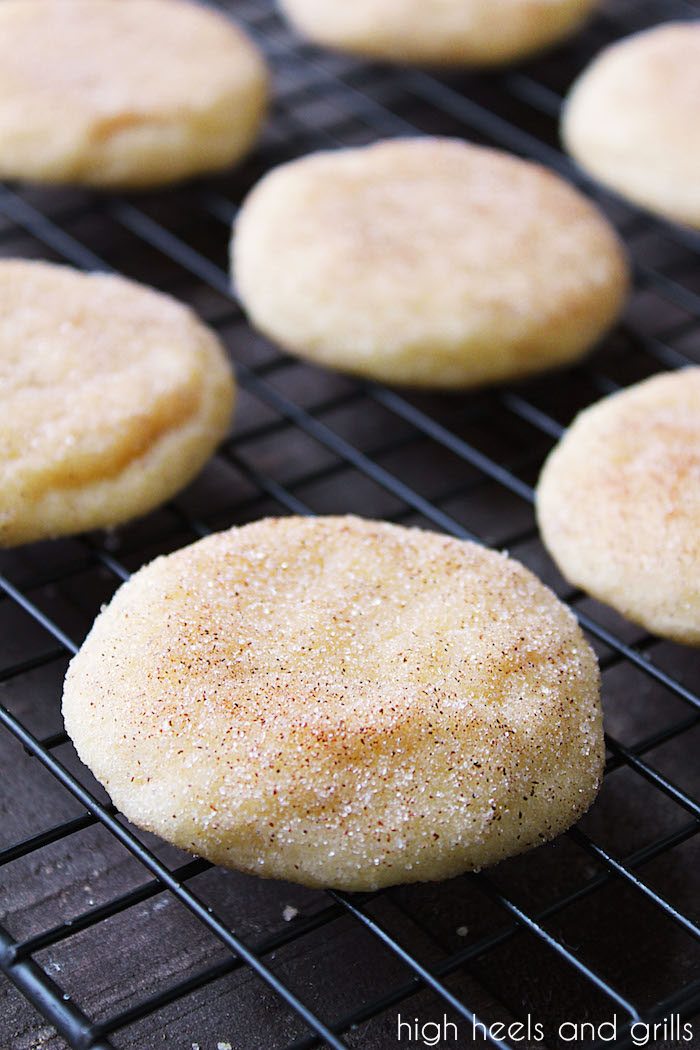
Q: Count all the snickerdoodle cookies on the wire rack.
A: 7